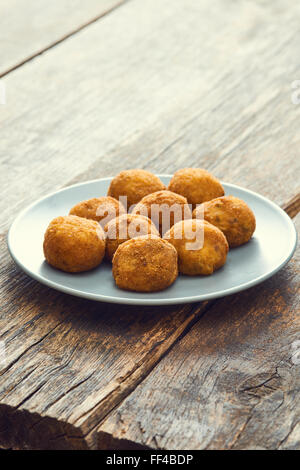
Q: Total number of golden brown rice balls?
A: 9